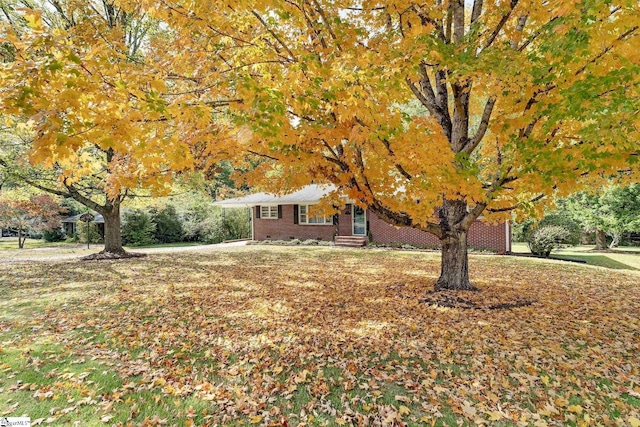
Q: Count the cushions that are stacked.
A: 0